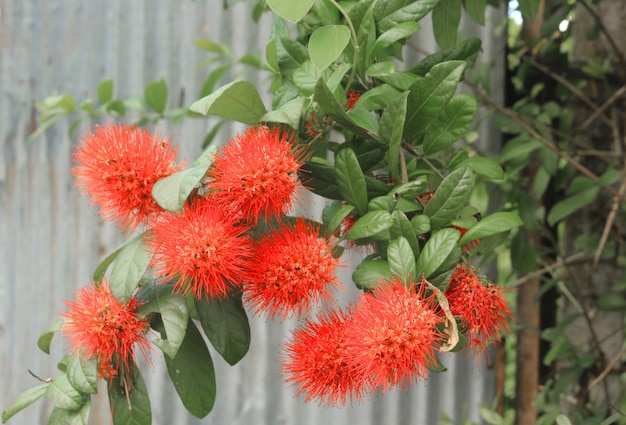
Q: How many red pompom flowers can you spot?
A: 8